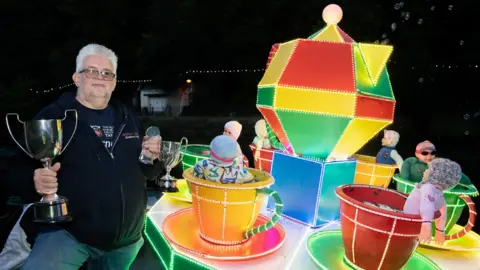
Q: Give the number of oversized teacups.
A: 6